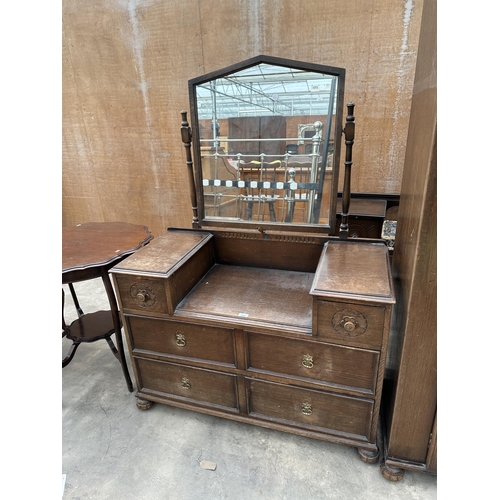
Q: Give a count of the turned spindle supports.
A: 2